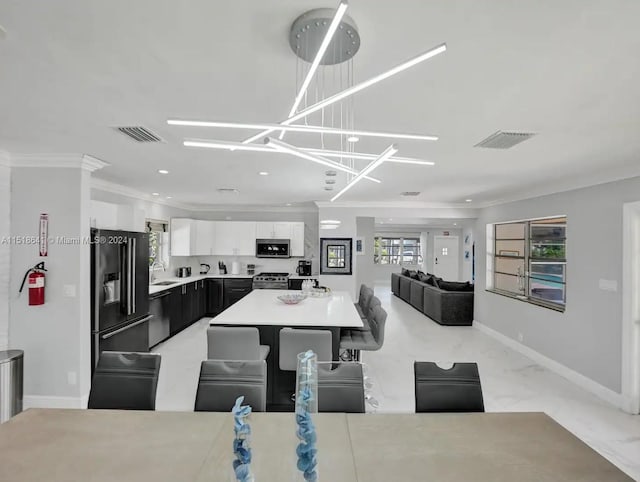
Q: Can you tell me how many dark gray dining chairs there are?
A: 4